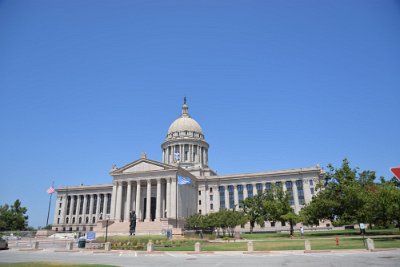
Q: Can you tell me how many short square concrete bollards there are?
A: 8